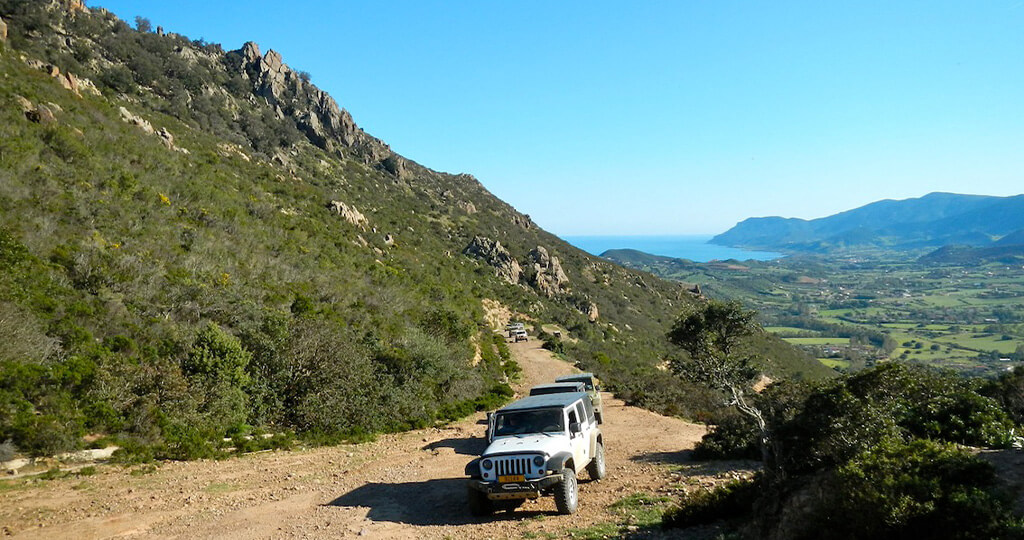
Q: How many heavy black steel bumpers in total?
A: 1